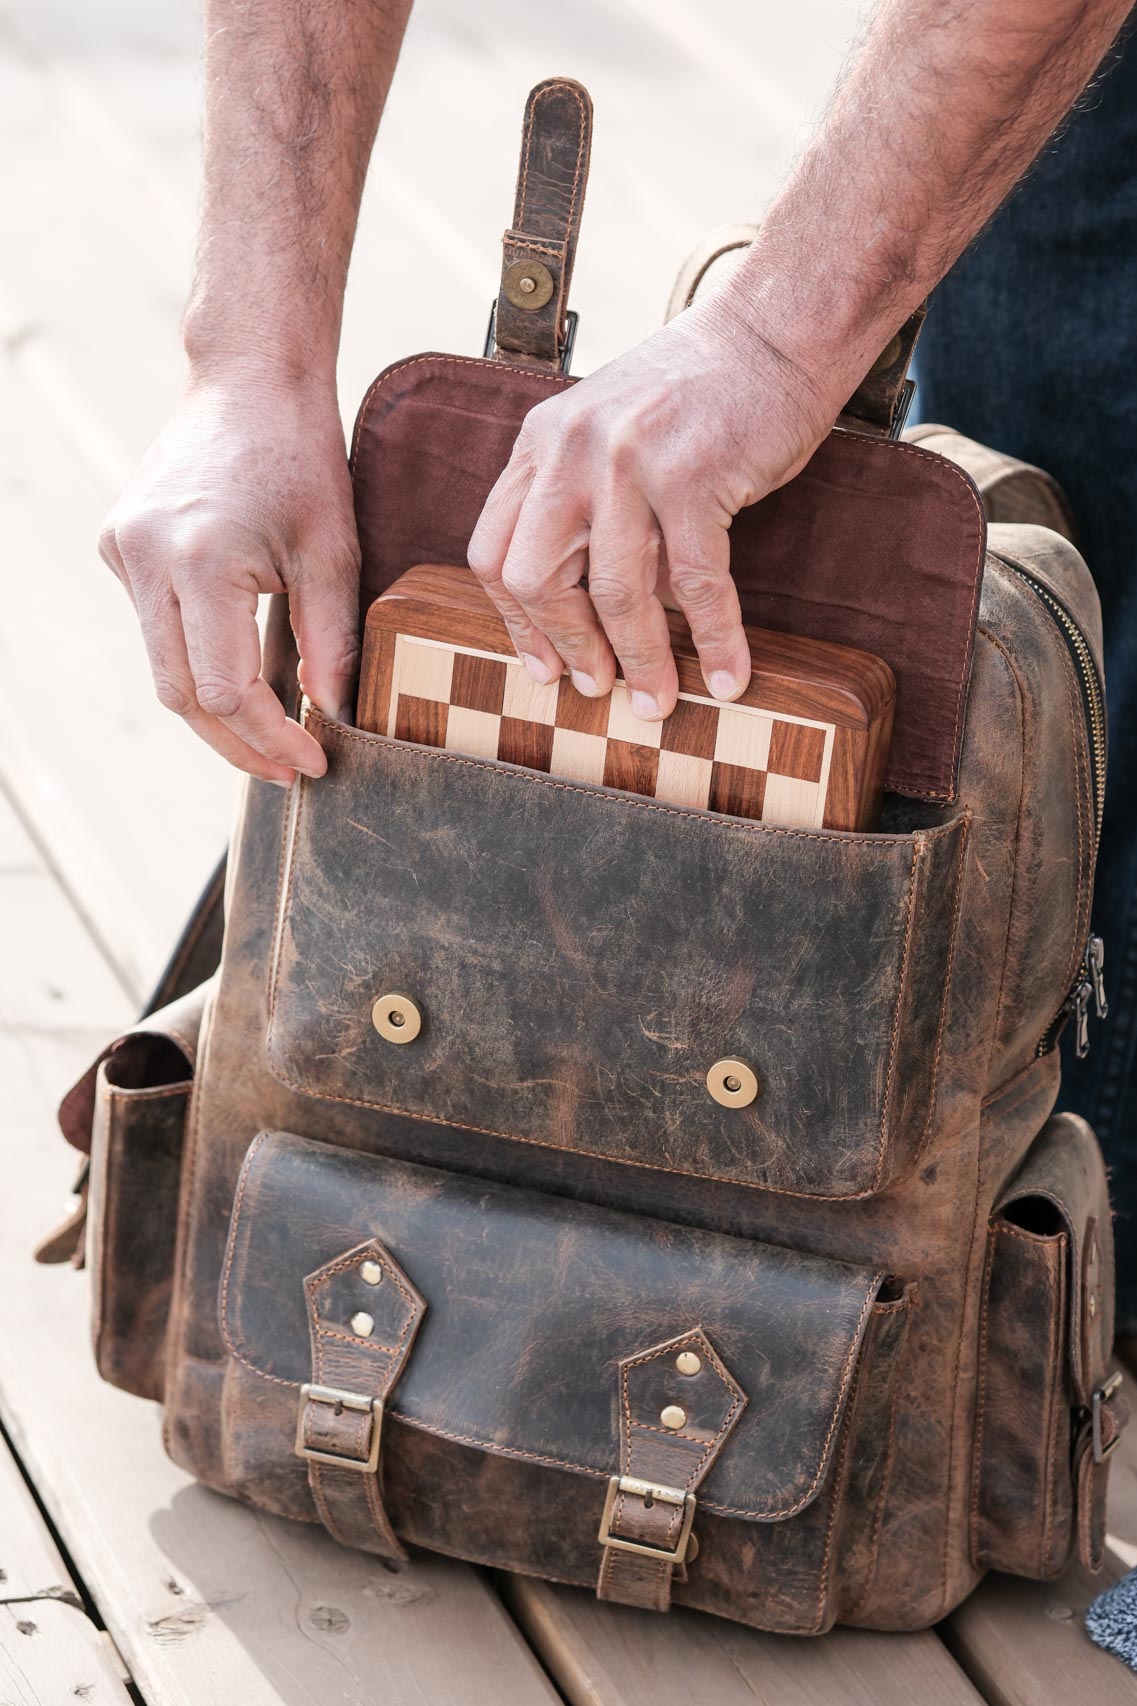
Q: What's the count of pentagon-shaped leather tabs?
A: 2